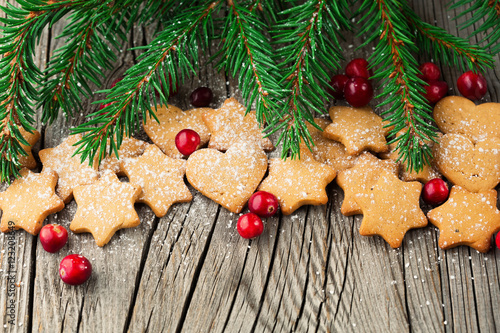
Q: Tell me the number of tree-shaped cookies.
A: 0